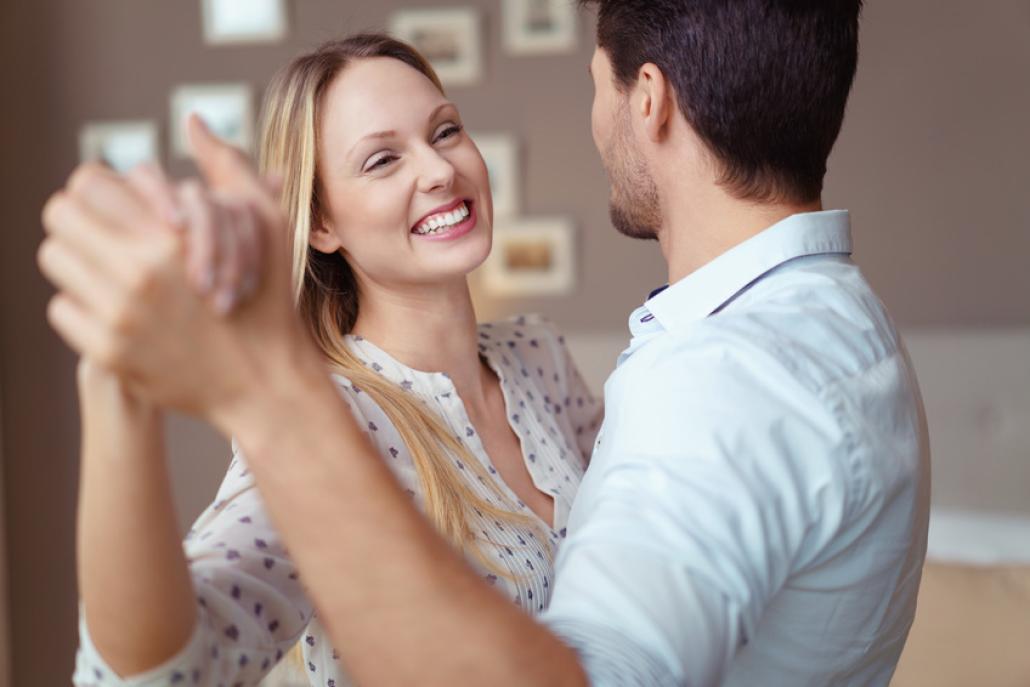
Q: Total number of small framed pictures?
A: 7